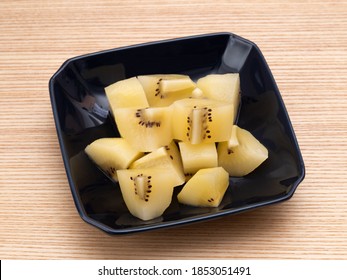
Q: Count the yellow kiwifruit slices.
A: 11